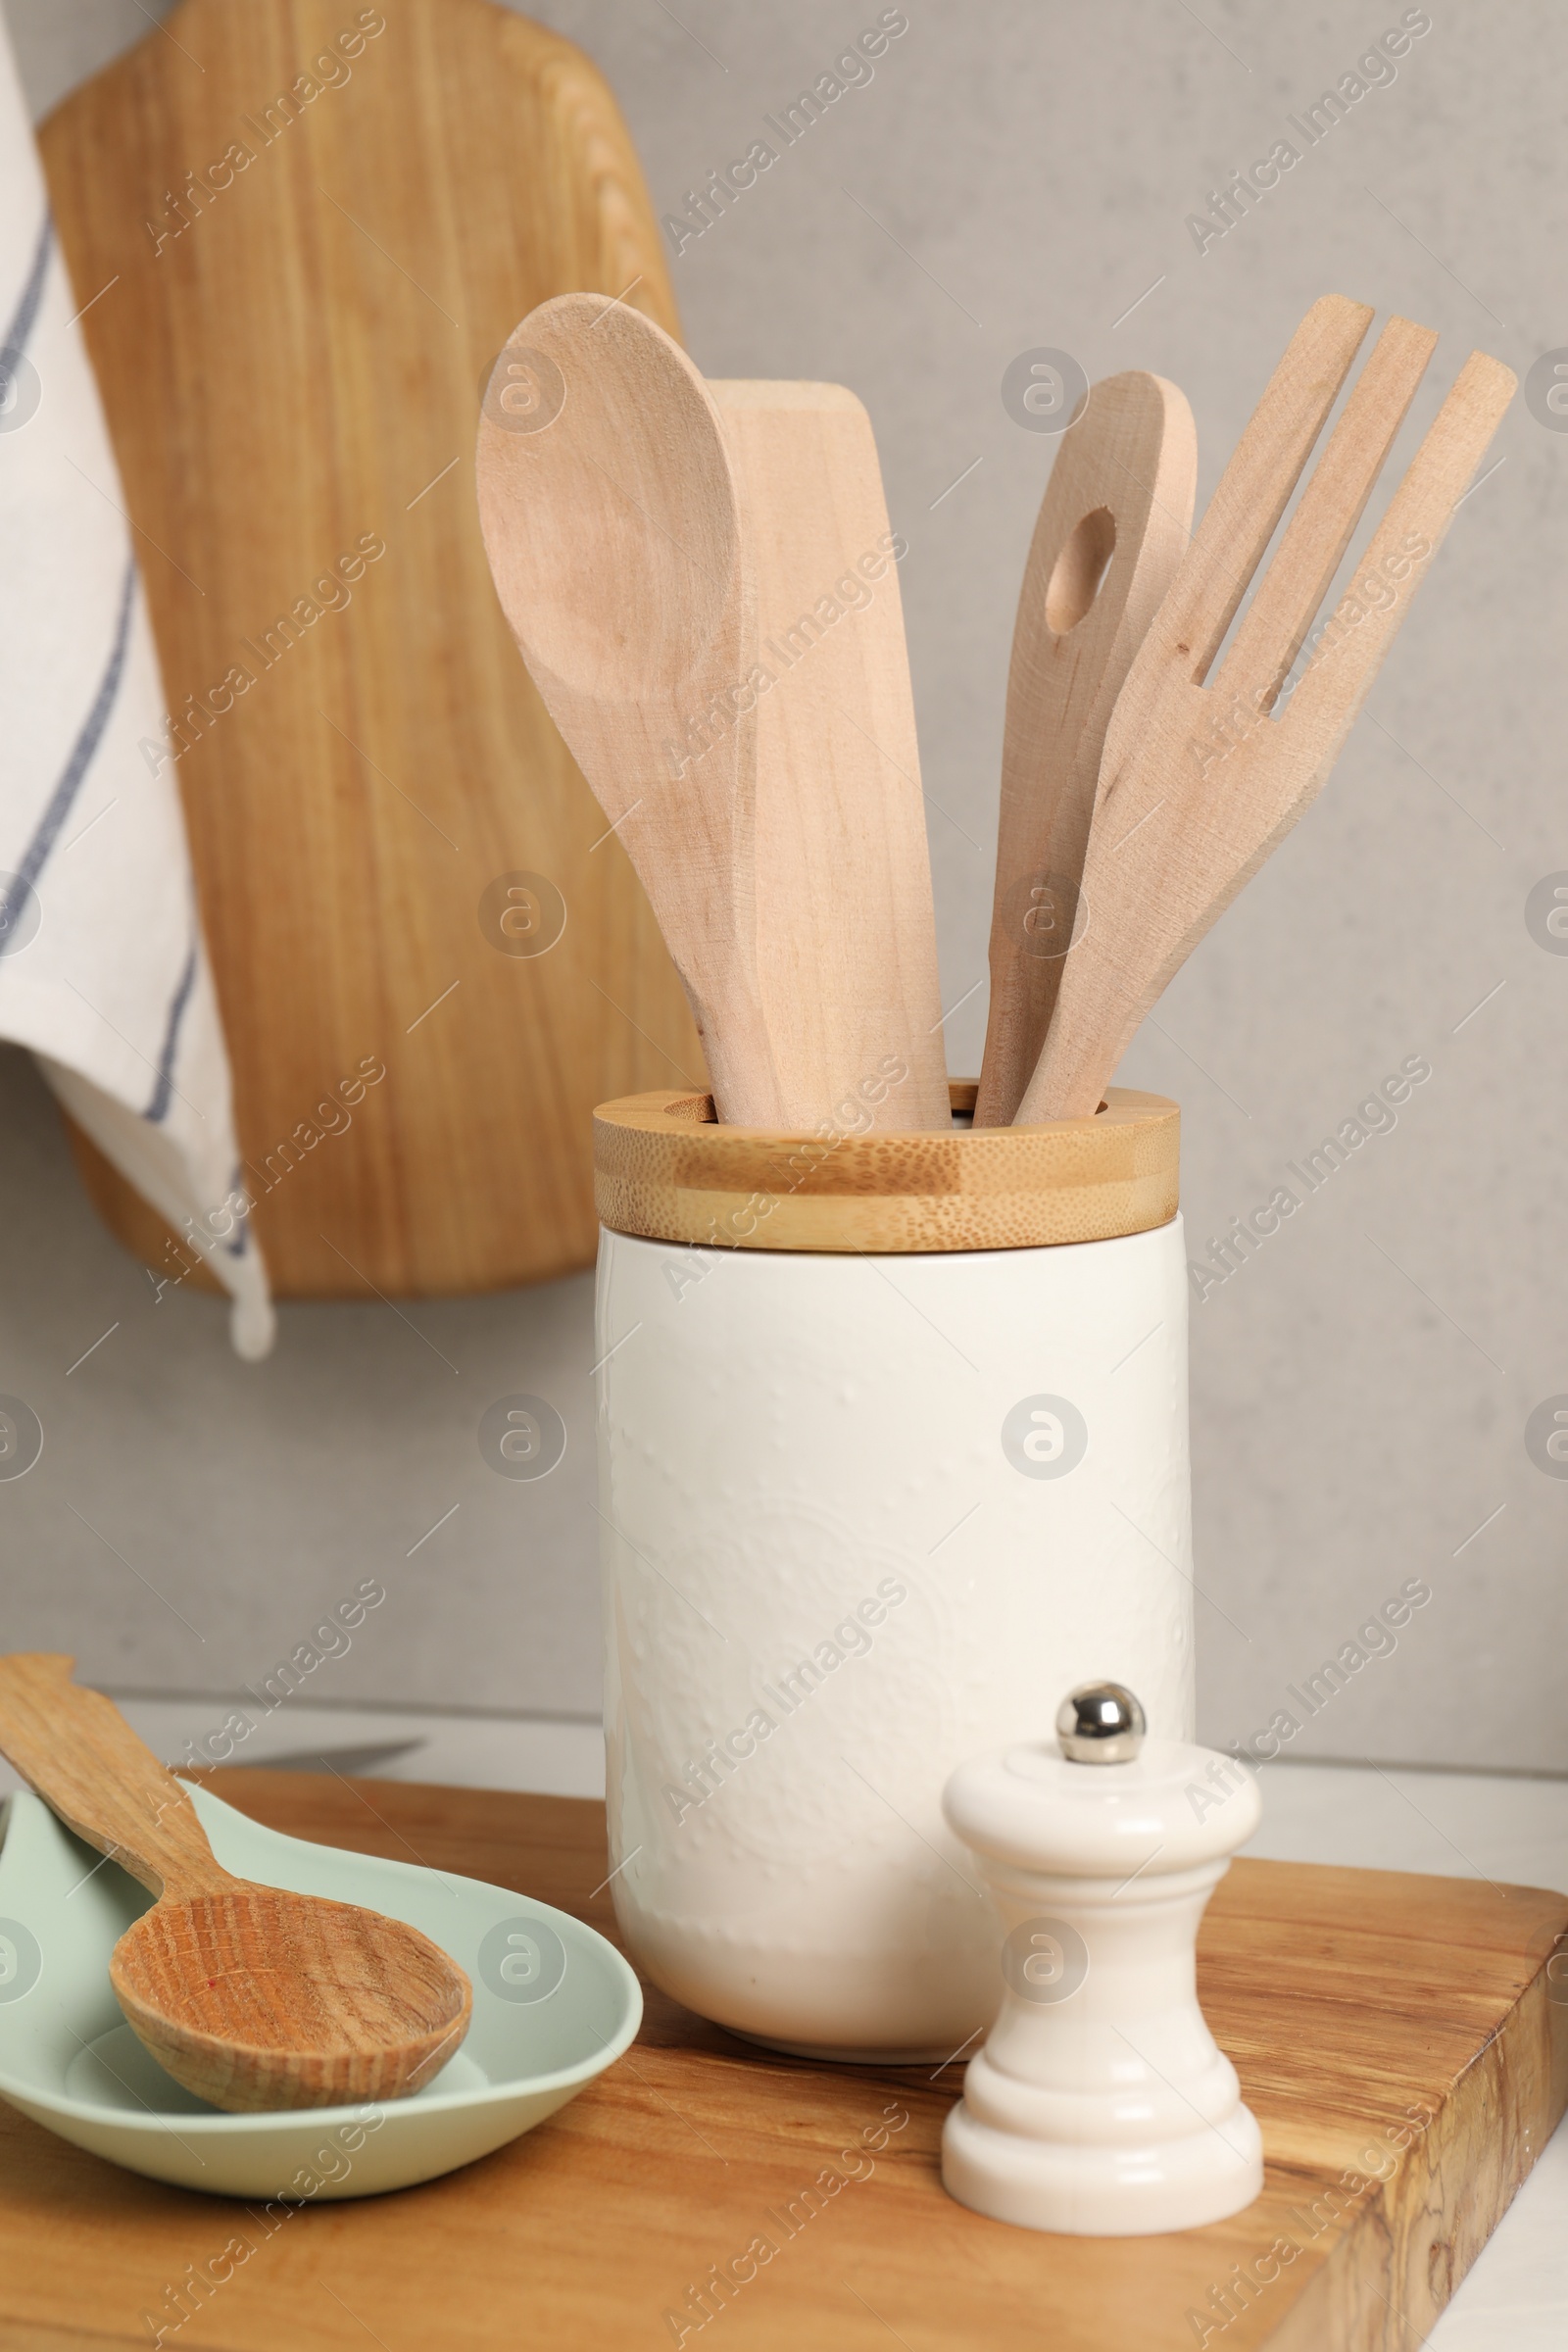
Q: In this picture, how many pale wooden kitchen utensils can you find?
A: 4